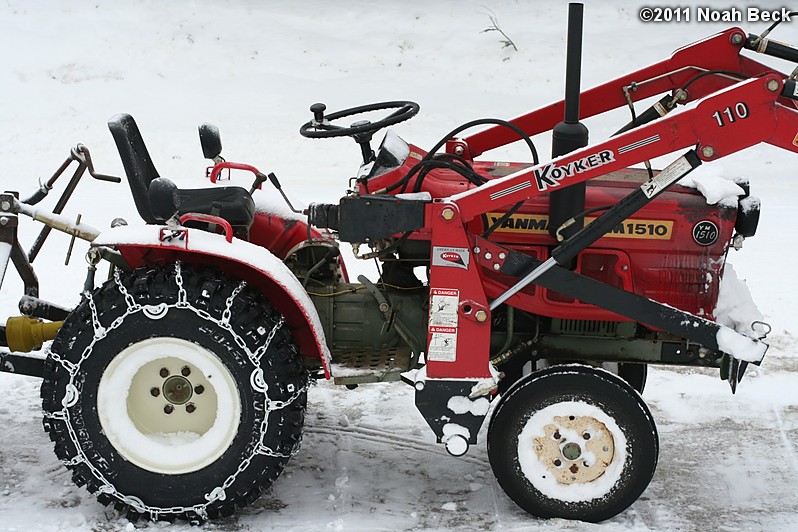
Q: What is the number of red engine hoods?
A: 1